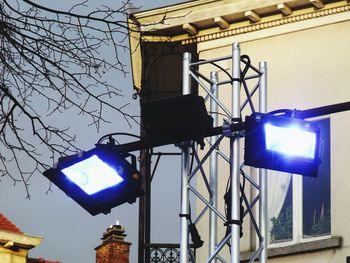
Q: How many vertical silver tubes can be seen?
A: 4